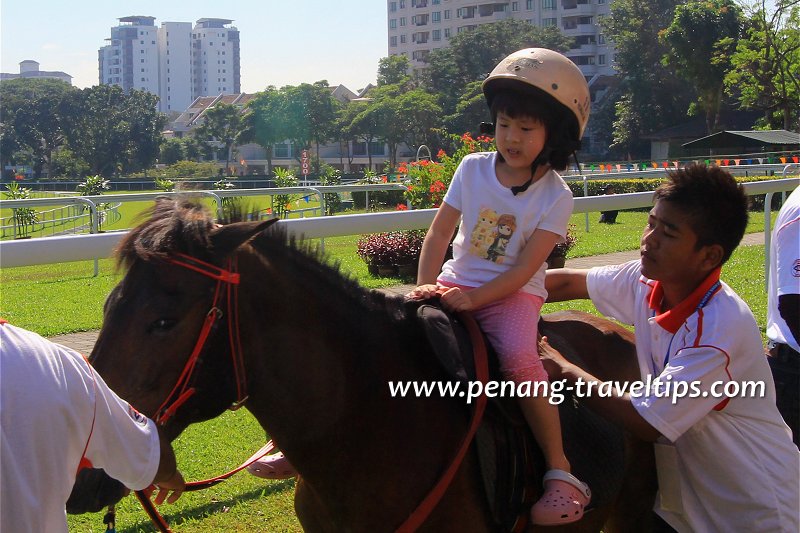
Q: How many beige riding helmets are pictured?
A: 1